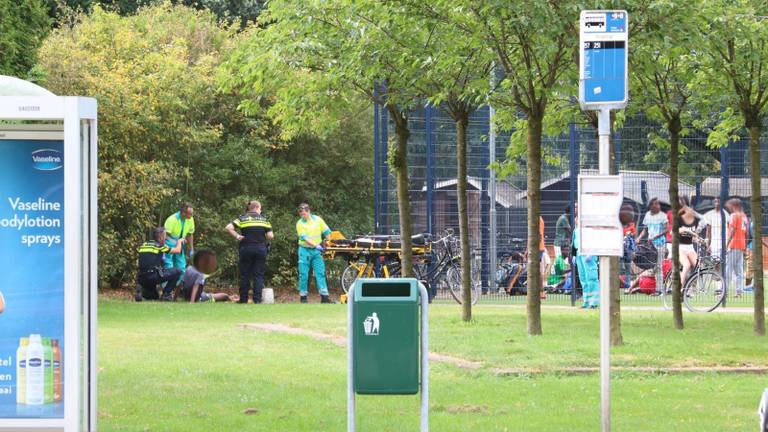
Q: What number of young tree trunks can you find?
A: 6